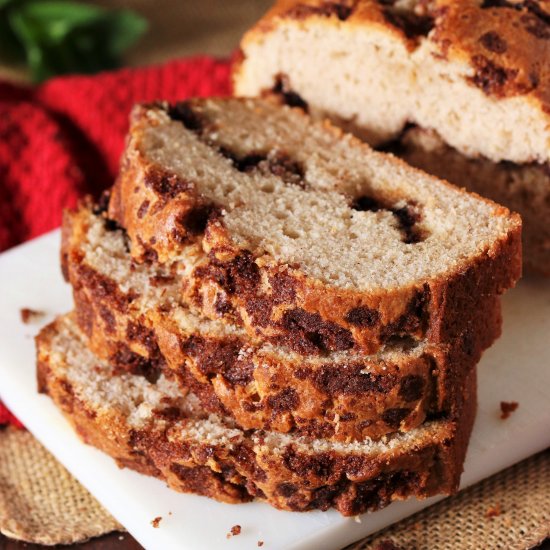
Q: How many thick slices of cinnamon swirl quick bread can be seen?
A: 3